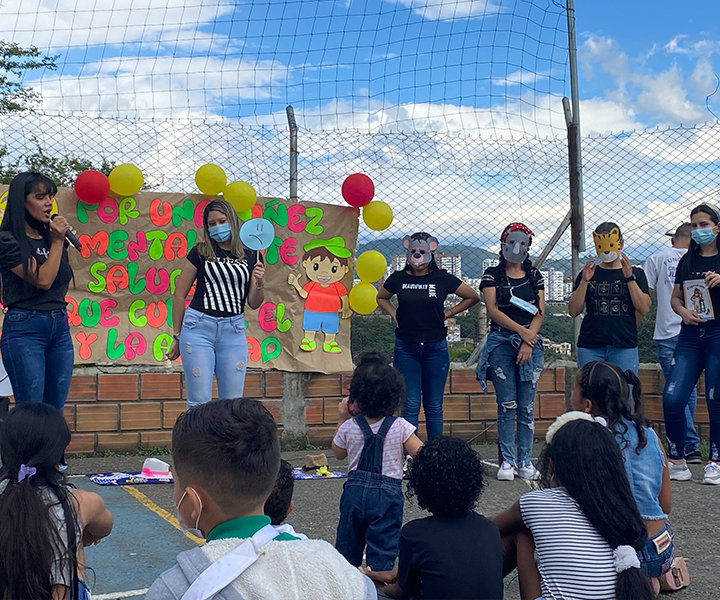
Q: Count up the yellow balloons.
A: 6